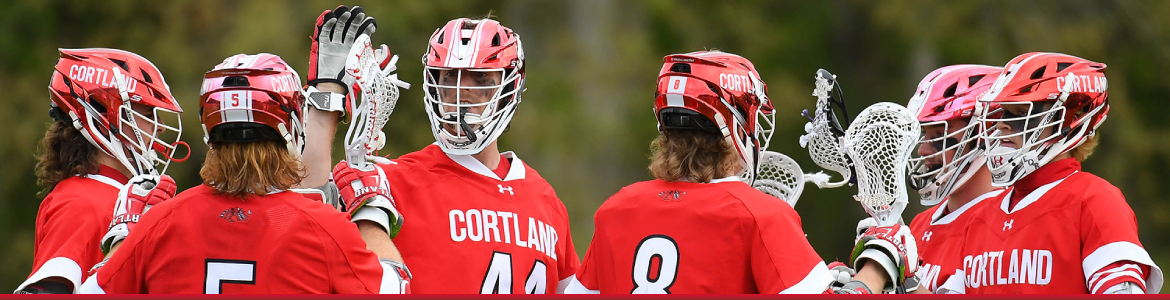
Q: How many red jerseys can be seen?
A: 6